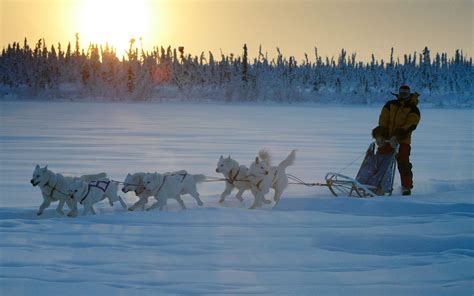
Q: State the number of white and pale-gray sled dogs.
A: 6